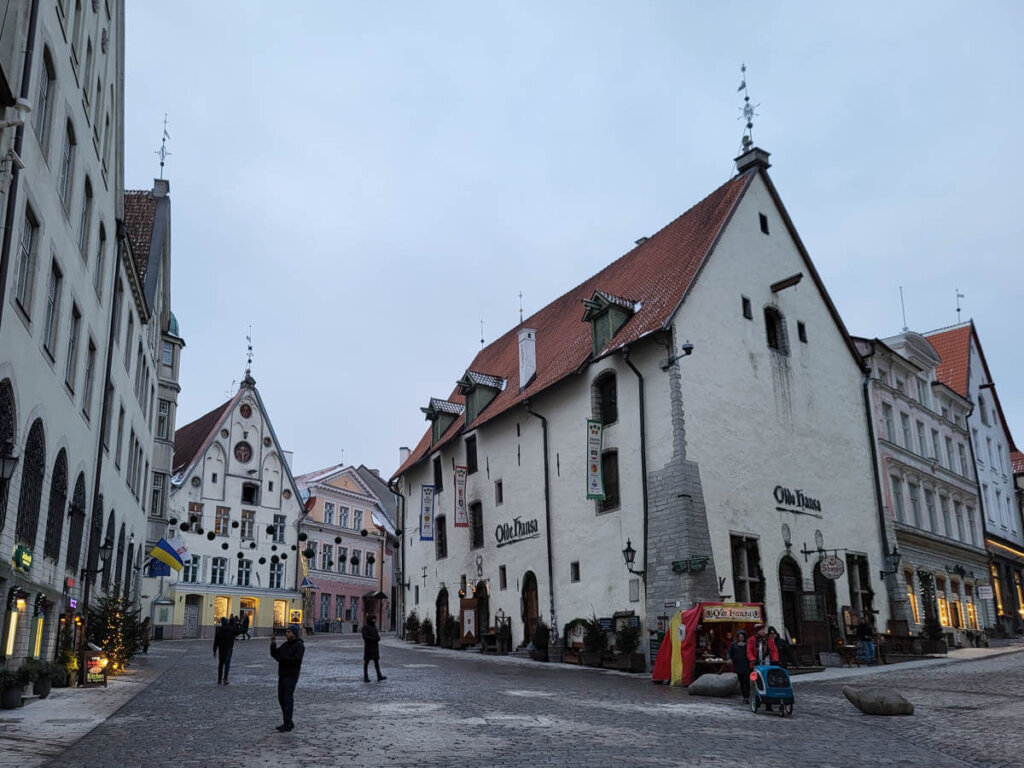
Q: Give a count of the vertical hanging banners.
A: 3